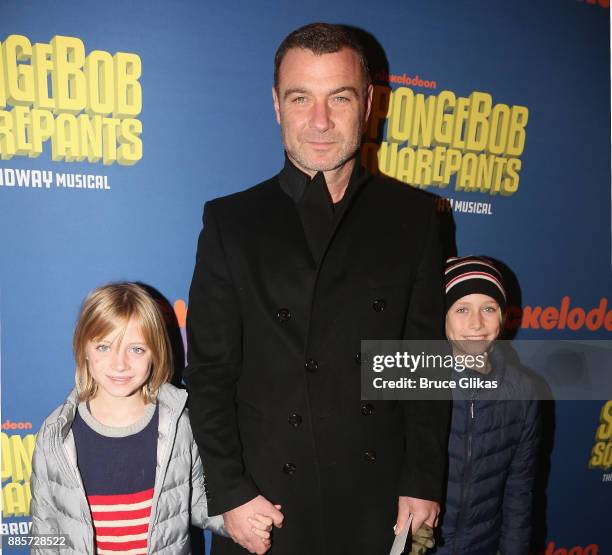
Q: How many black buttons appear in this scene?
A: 8